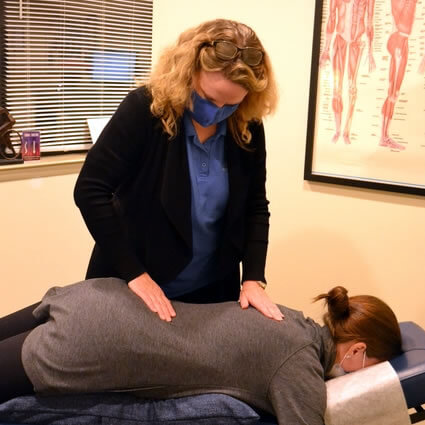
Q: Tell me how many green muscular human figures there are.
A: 0